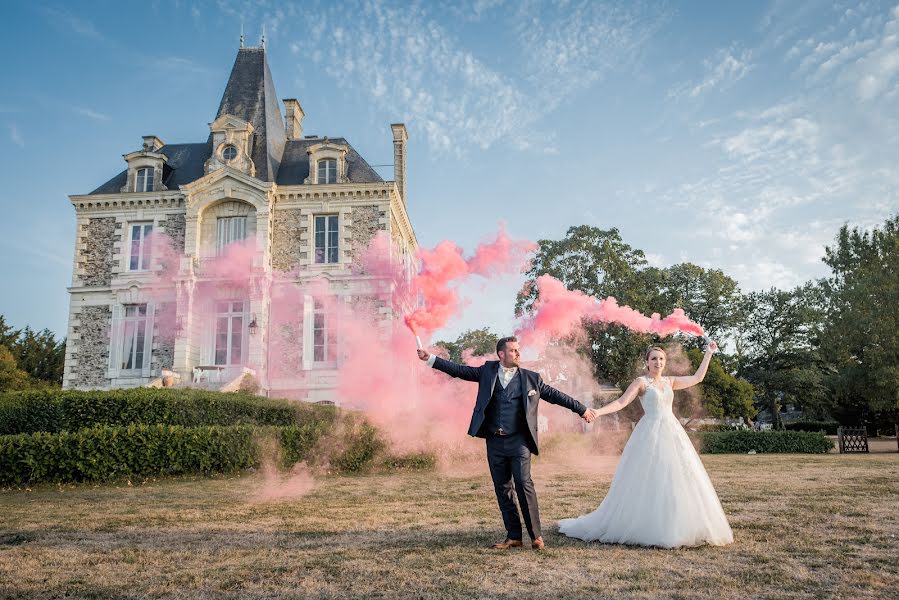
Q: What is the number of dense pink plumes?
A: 2